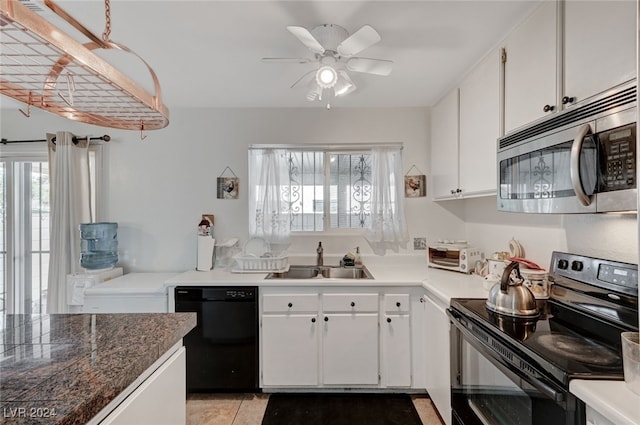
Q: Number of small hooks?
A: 3